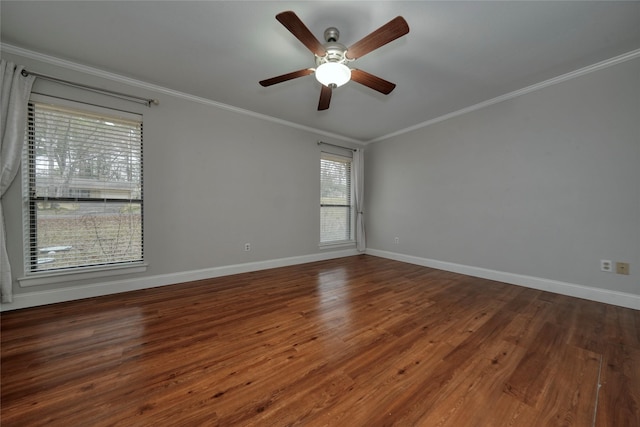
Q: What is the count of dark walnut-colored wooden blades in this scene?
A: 5